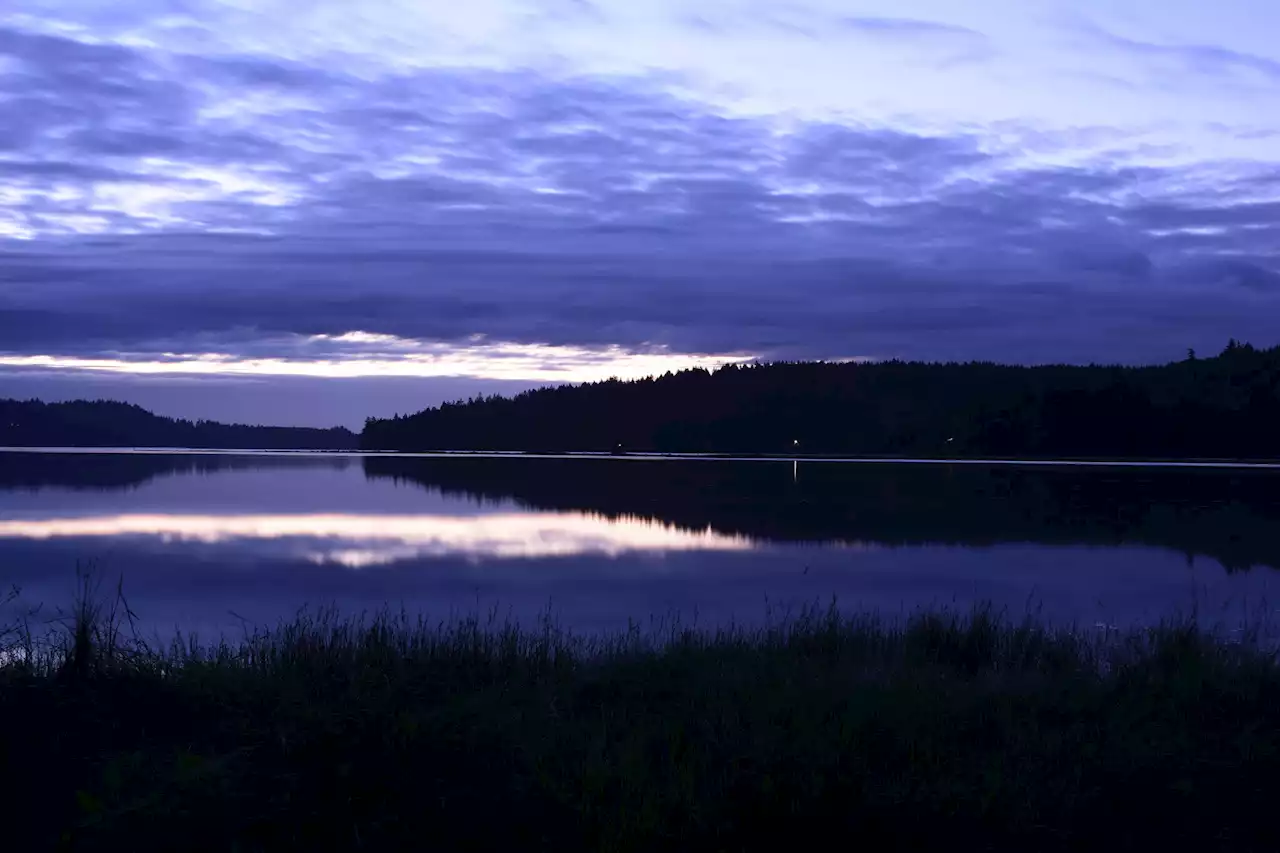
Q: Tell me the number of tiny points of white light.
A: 3